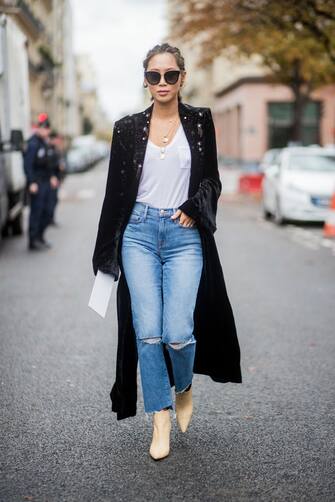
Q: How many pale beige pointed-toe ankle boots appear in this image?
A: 2